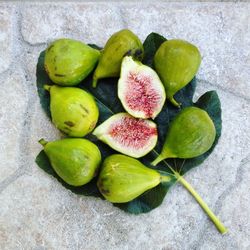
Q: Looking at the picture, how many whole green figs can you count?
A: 7